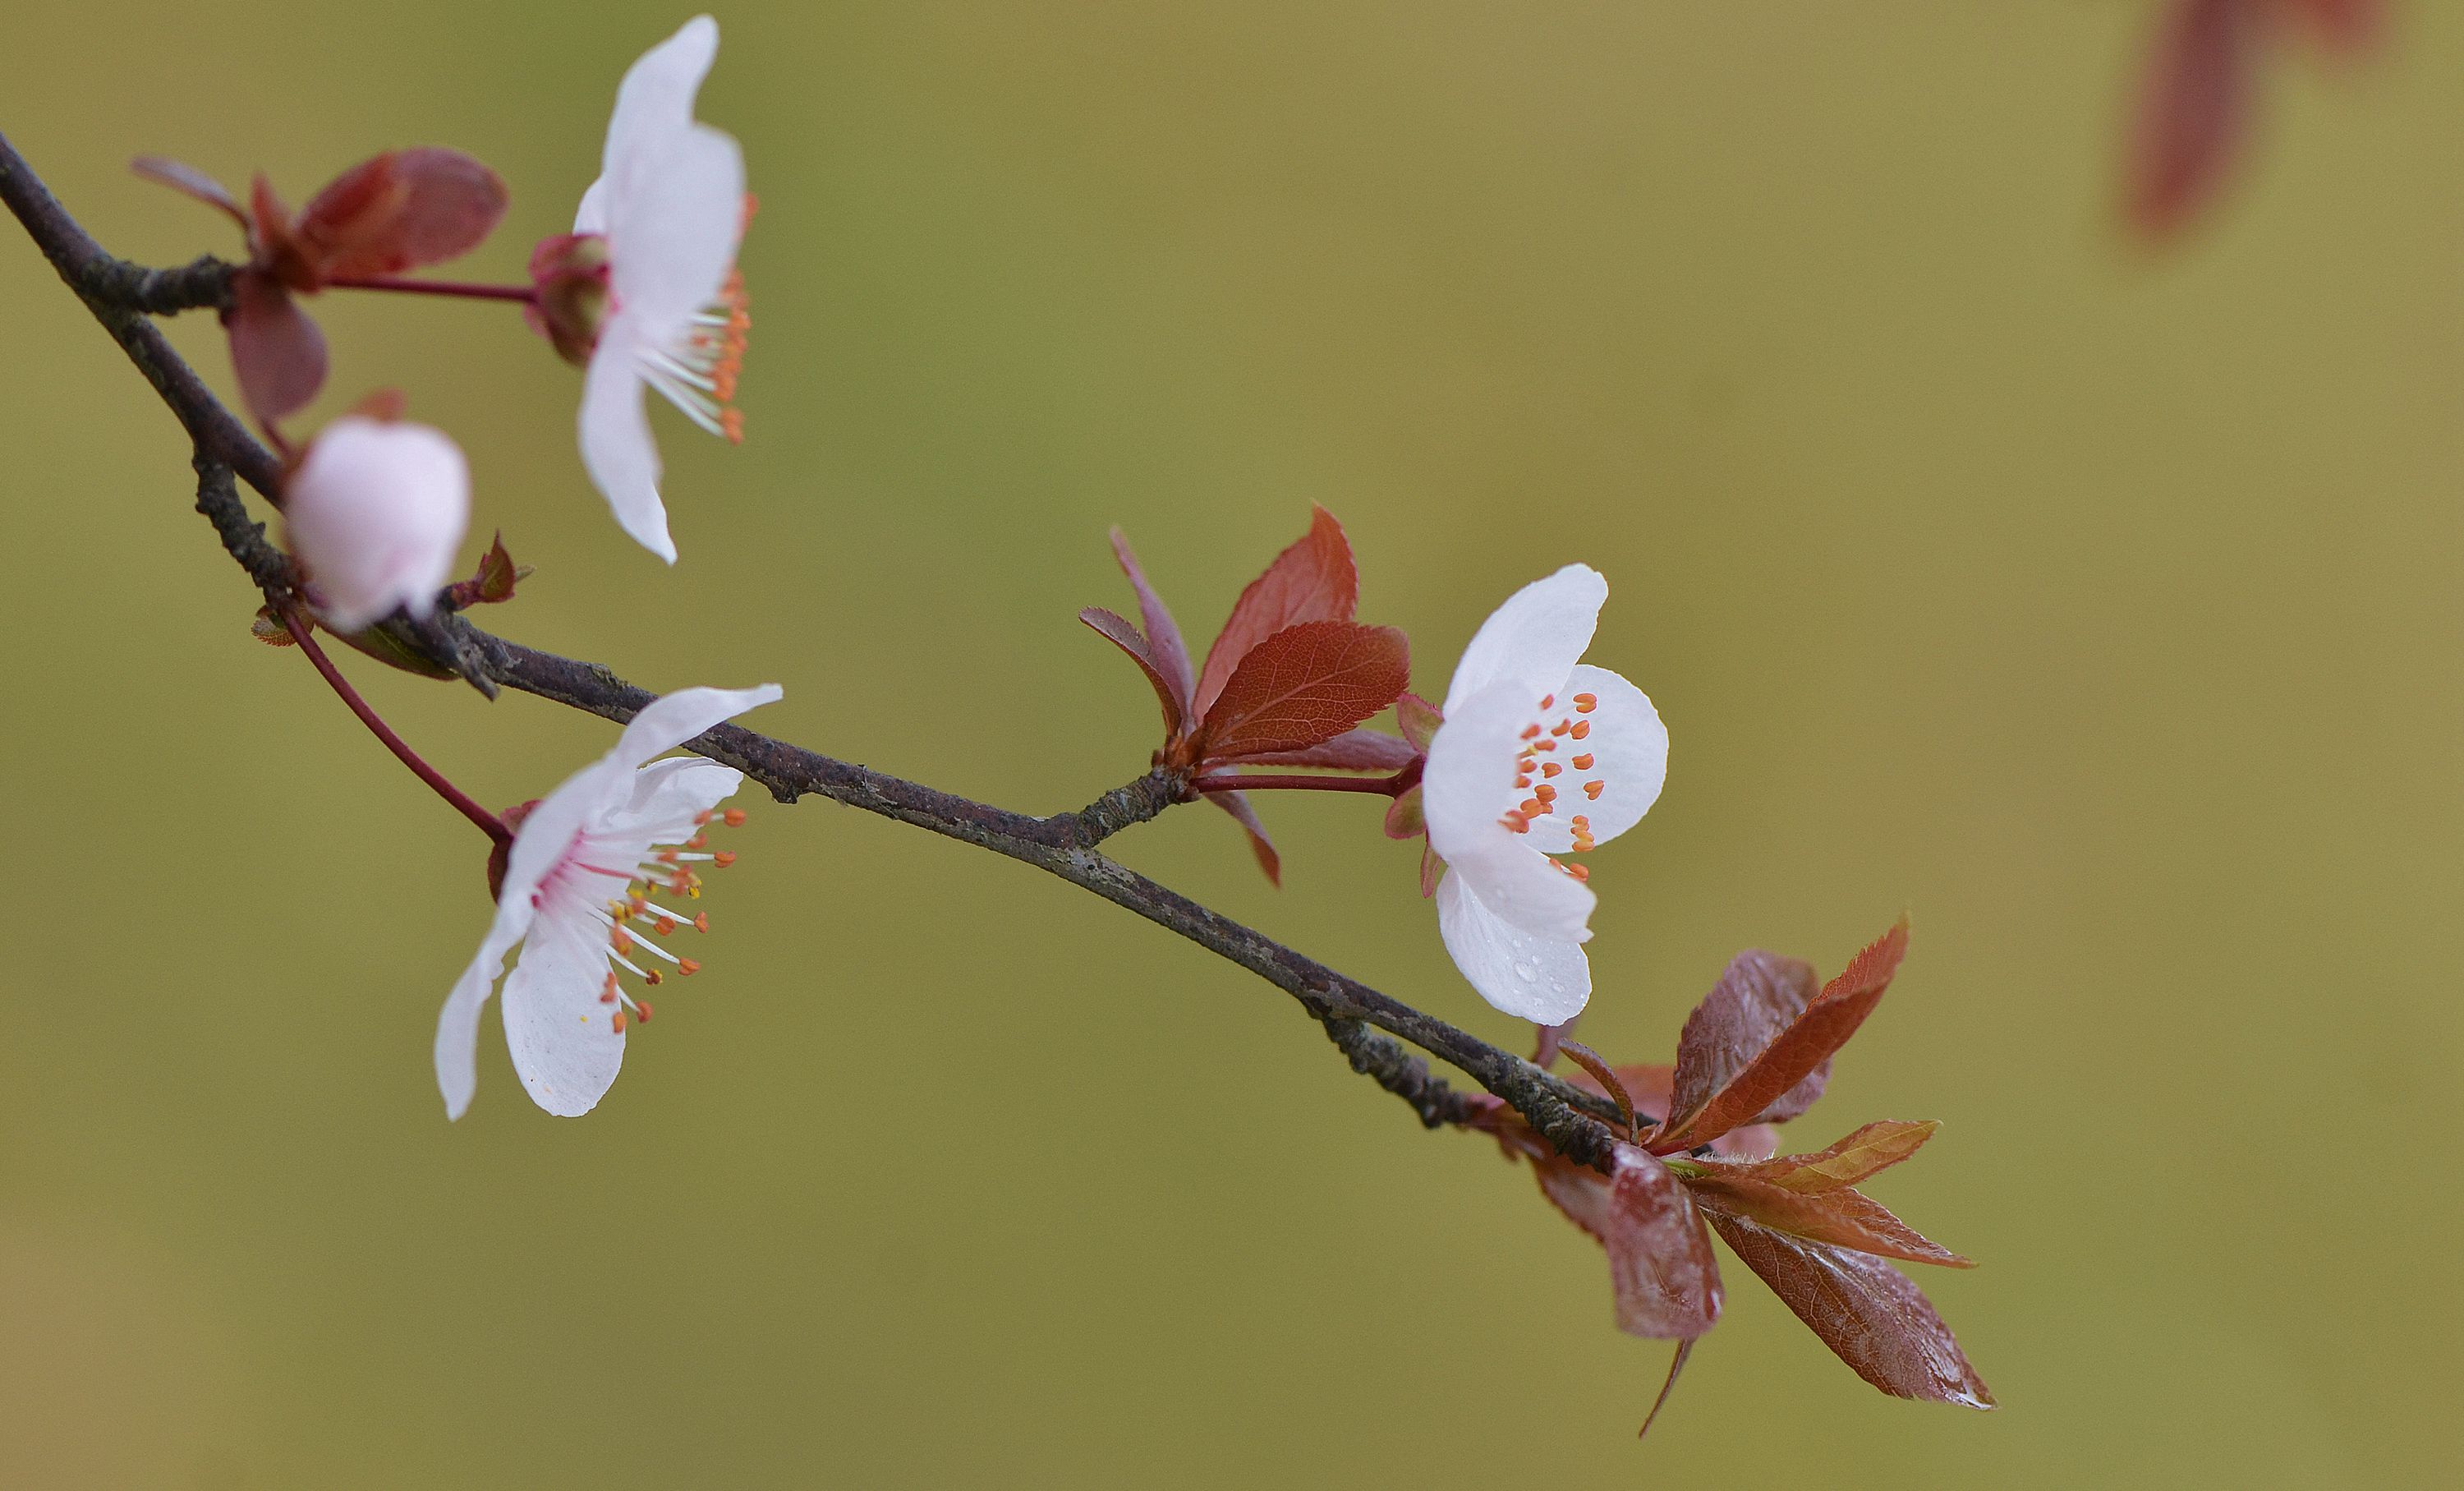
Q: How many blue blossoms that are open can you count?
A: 0